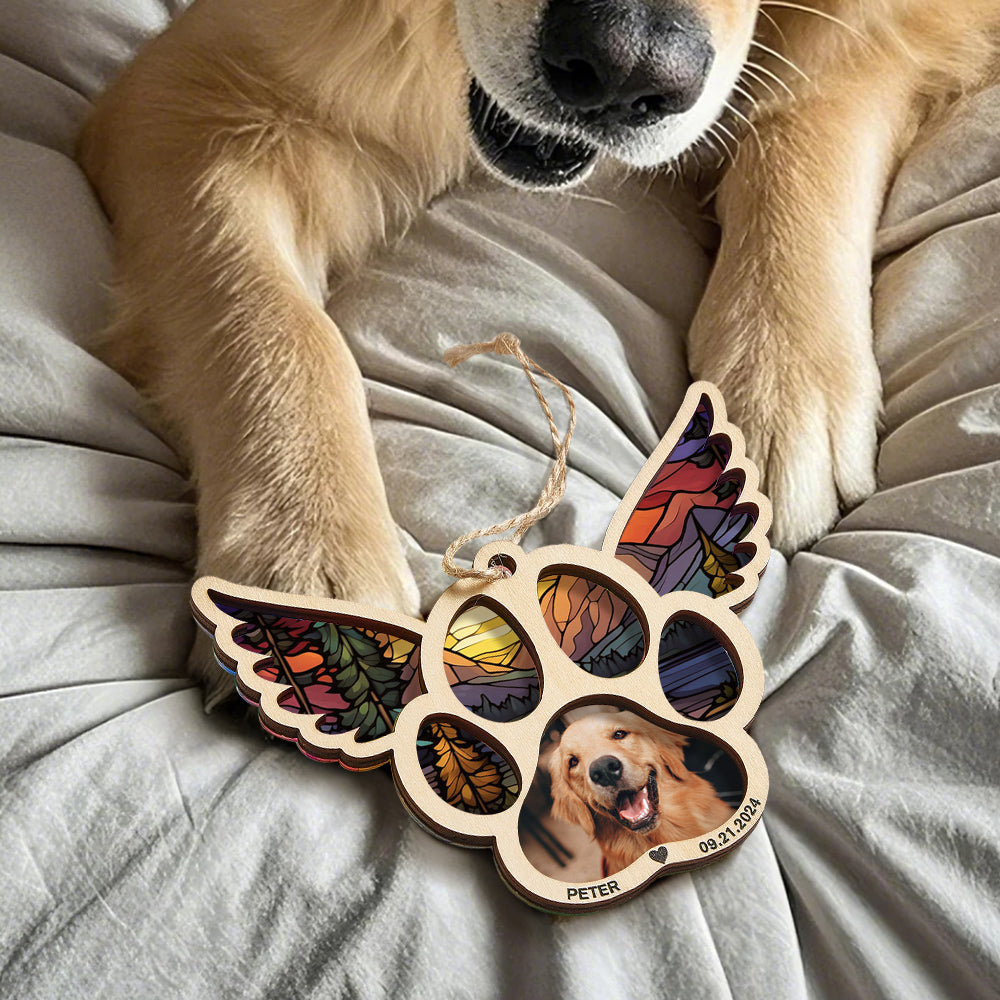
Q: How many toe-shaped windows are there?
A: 4